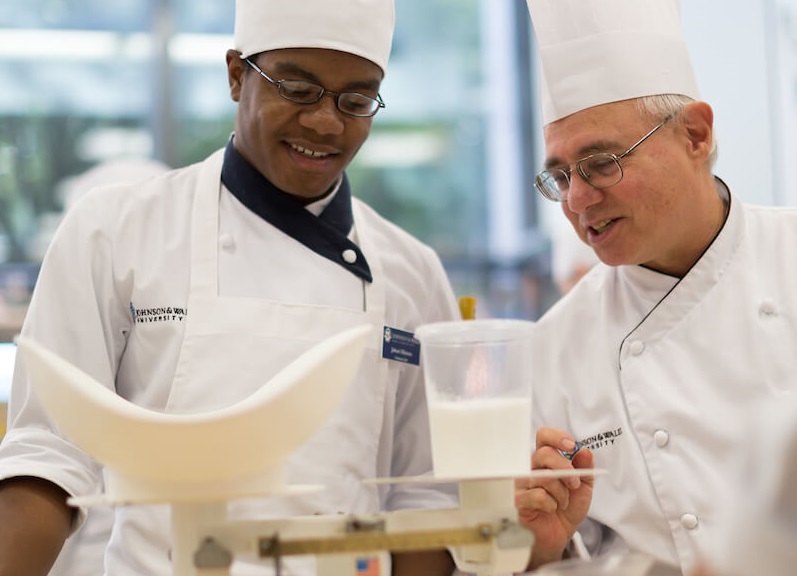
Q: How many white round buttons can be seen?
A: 6